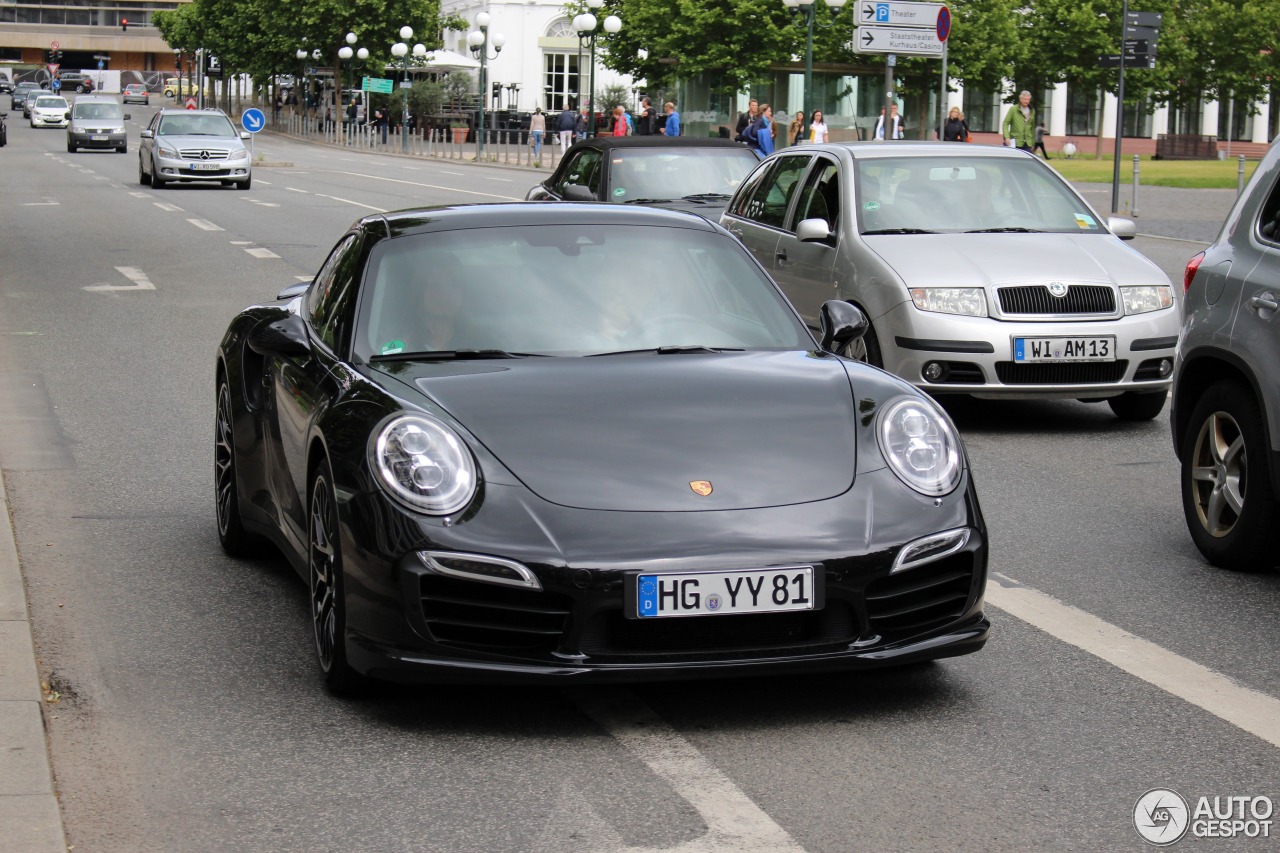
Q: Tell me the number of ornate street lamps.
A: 6